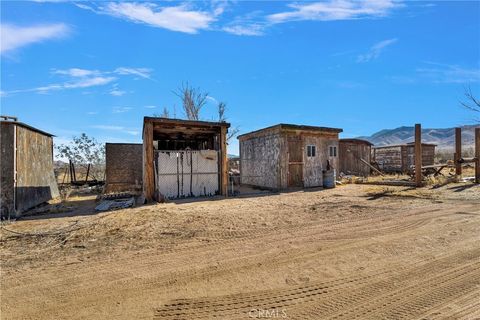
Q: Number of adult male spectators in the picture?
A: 0